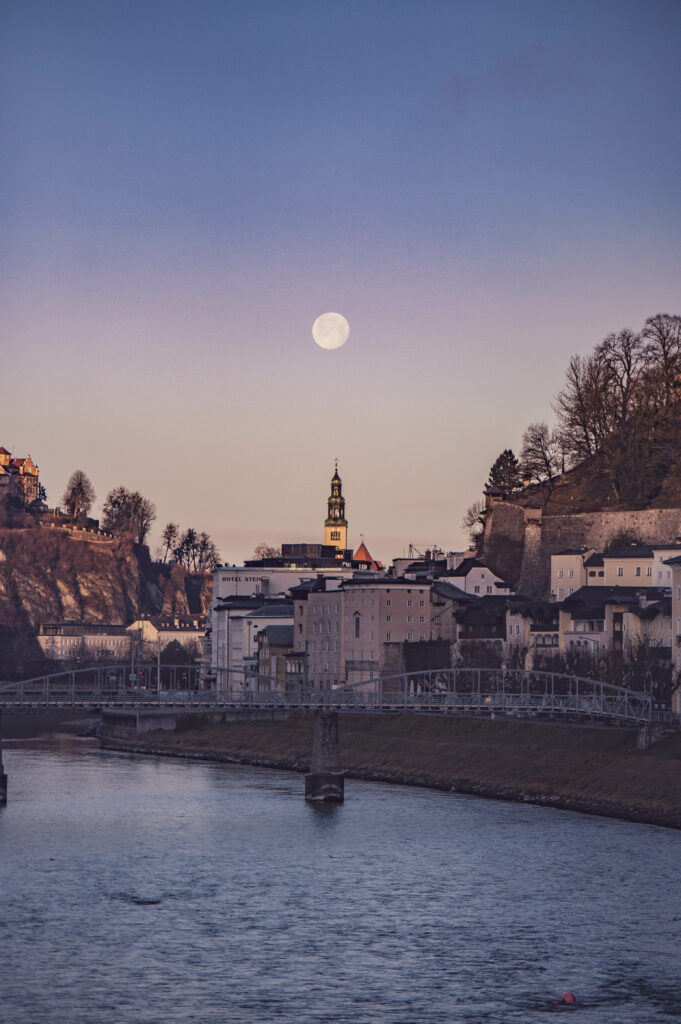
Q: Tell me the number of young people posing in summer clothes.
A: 0